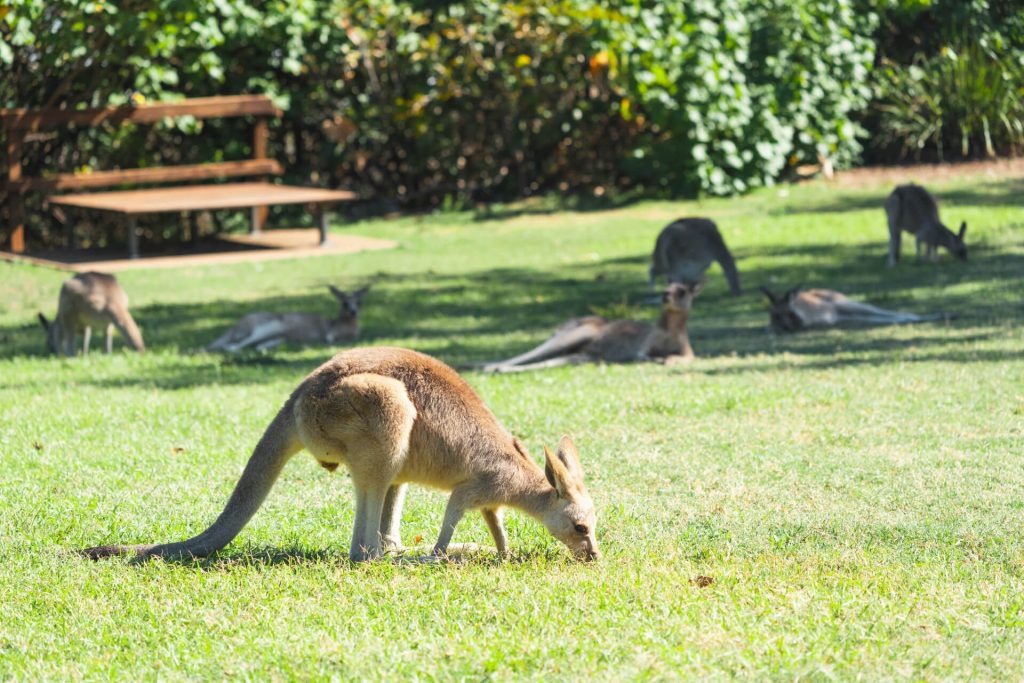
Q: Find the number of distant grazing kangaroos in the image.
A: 3